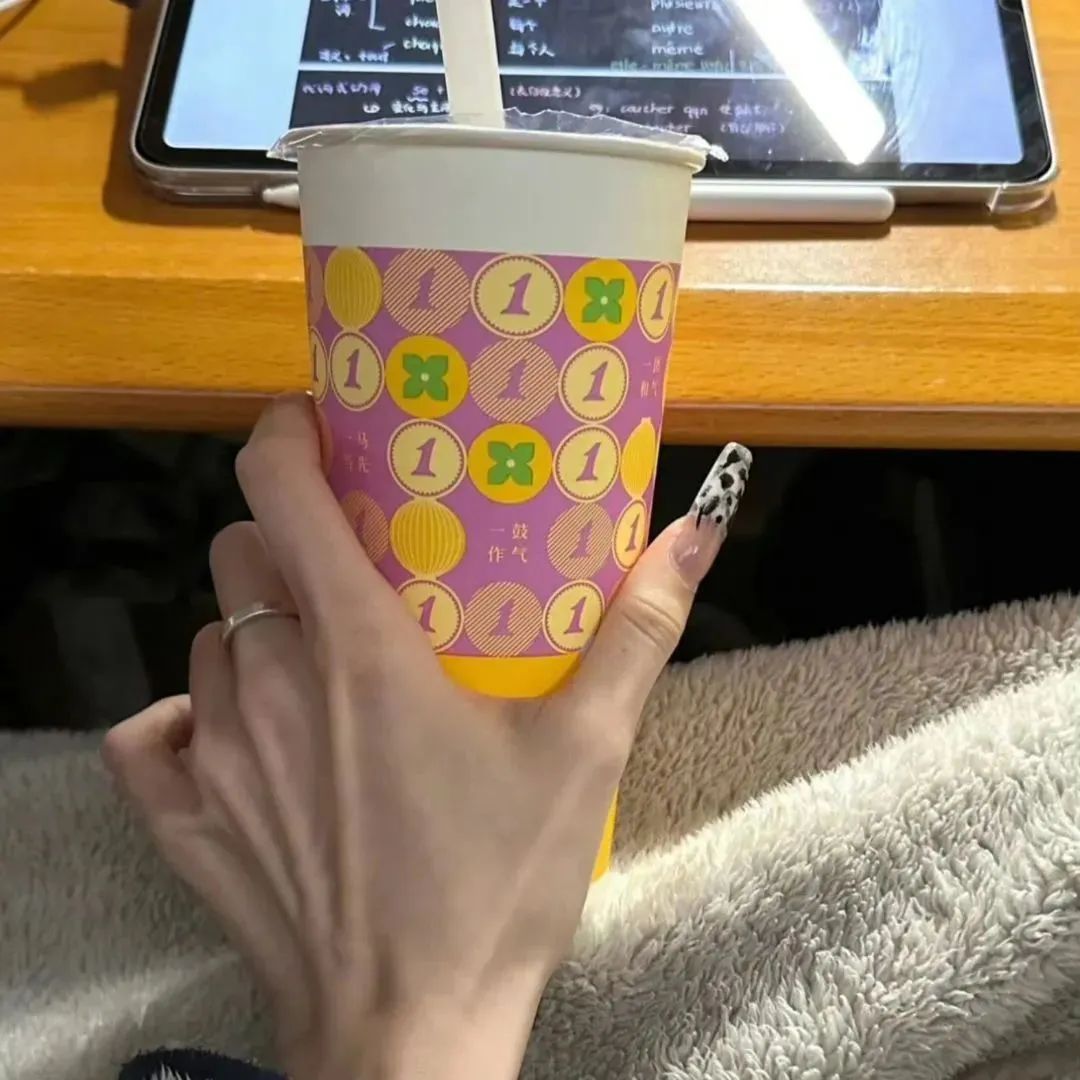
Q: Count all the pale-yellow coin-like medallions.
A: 10